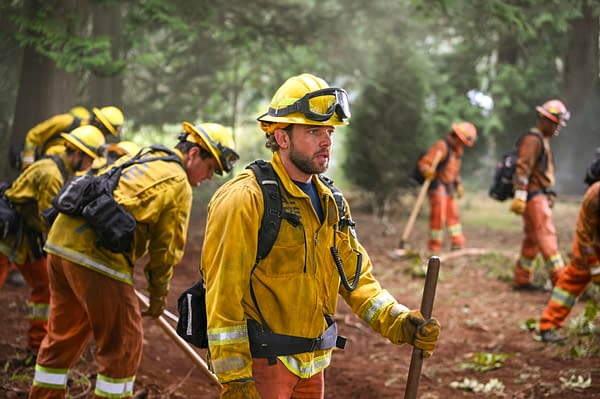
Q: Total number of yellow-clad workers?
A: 6